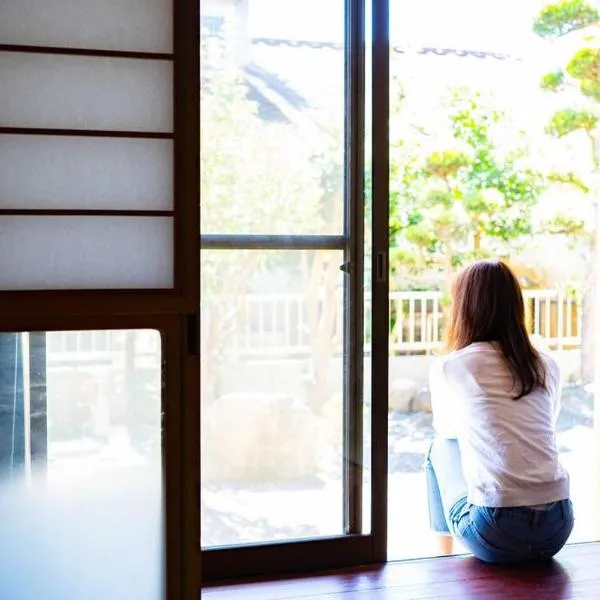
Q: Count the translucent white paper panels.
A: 4